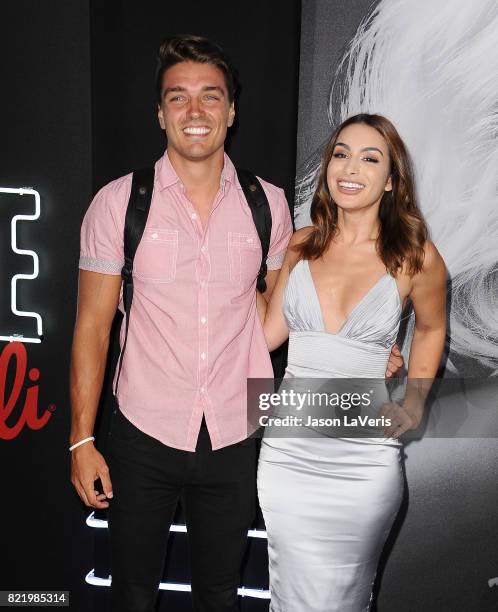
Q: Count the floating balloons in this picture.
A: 0